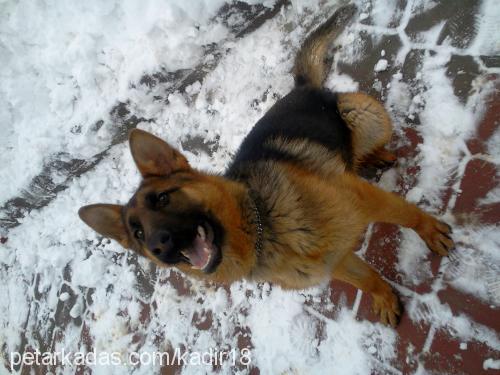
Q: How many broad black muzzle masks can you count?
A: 1